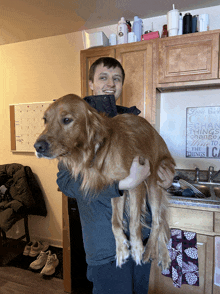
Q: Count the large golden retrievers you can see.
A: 1